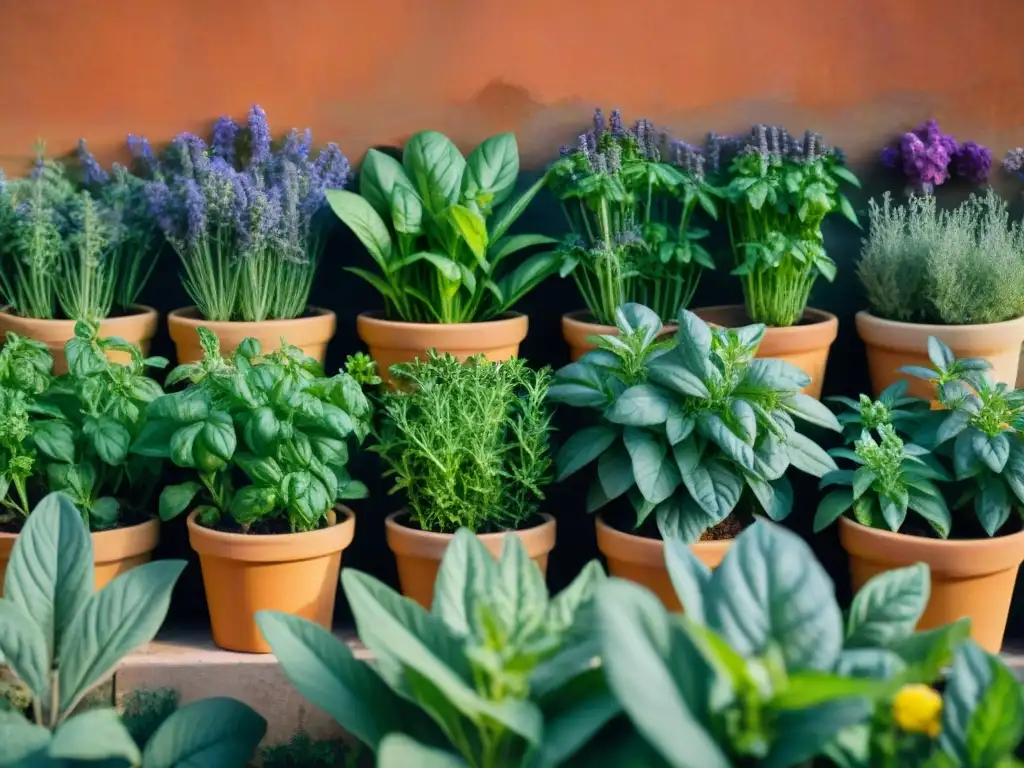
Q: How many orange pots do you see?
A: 11